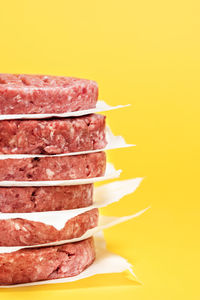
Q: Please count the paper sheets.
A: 6